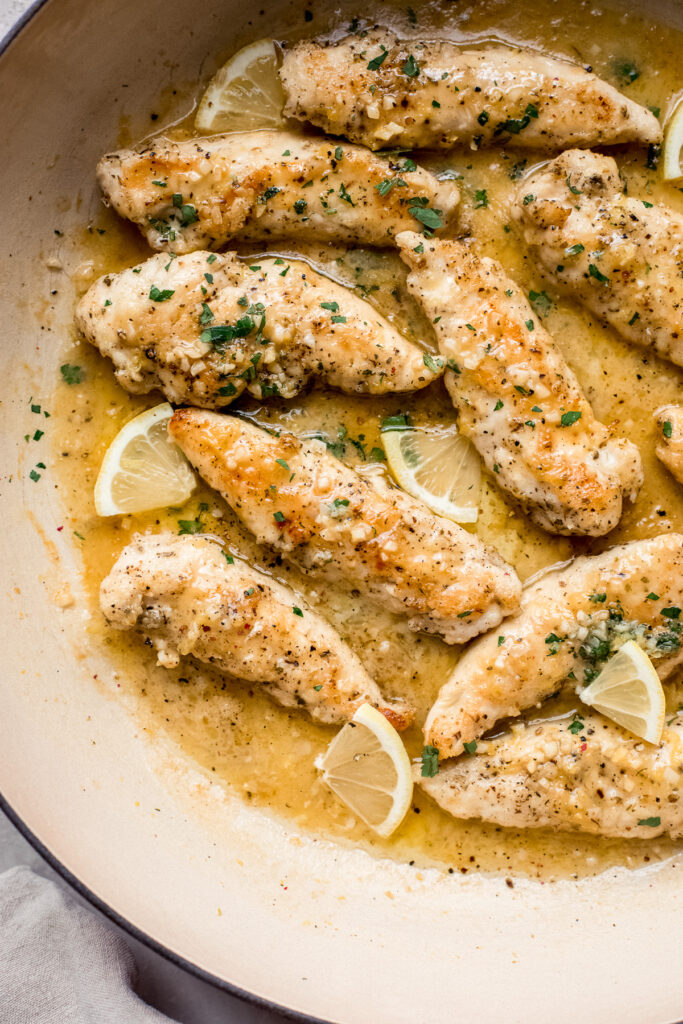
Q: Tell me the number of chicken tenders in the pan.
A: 10